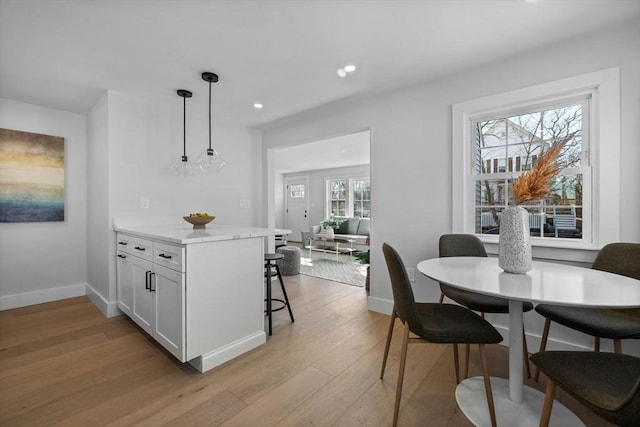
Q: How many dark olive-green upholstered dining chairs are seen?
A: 4